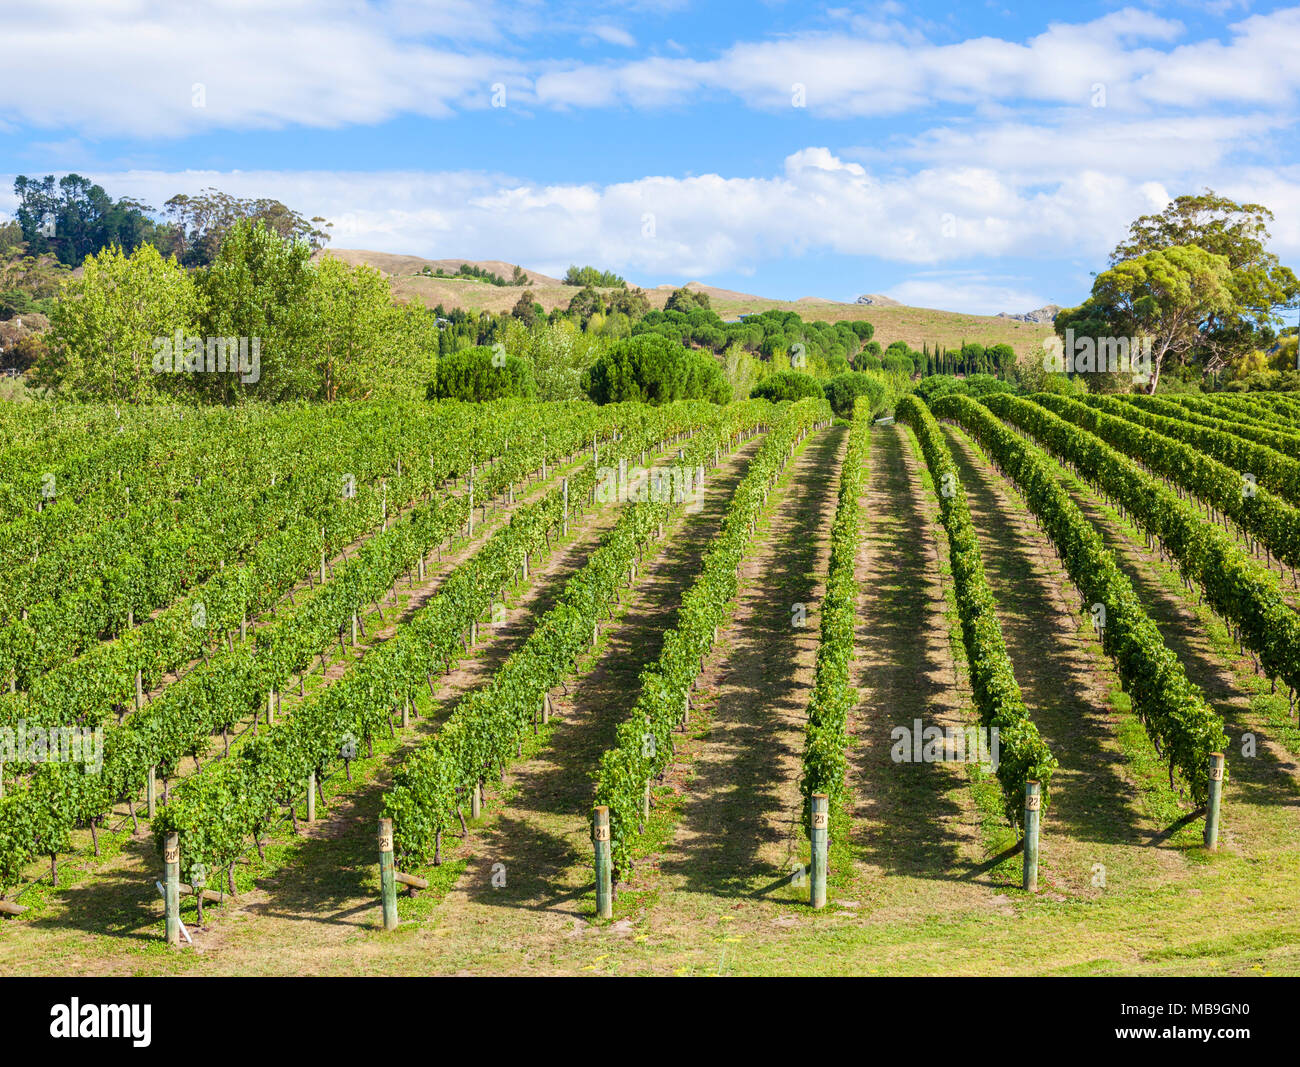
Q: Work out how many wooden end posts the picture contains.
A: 6